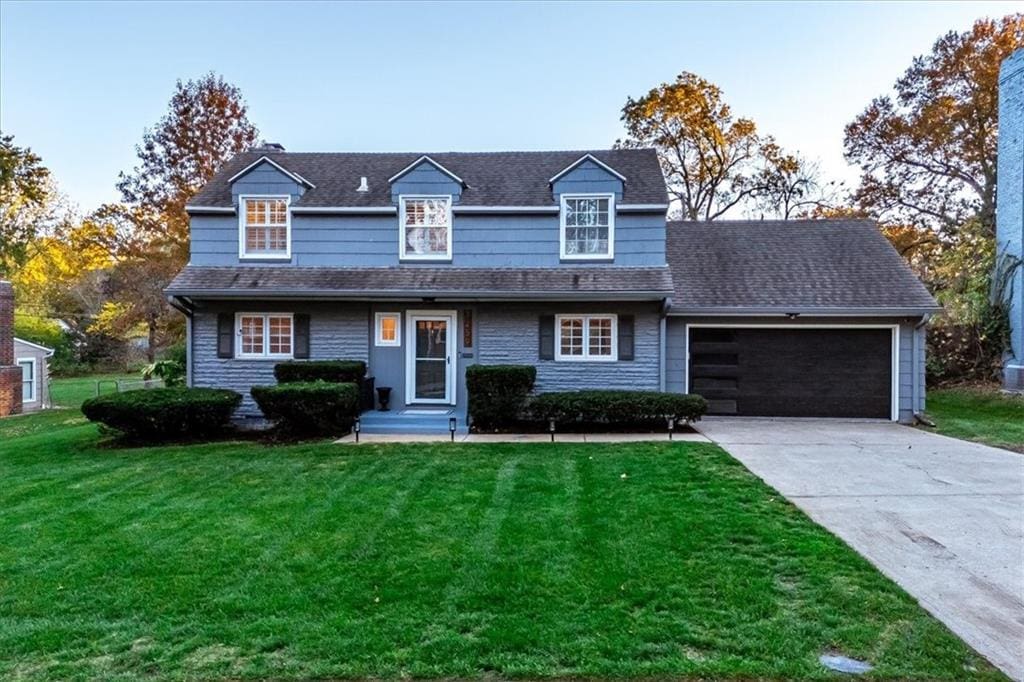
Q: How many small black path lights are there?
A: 4